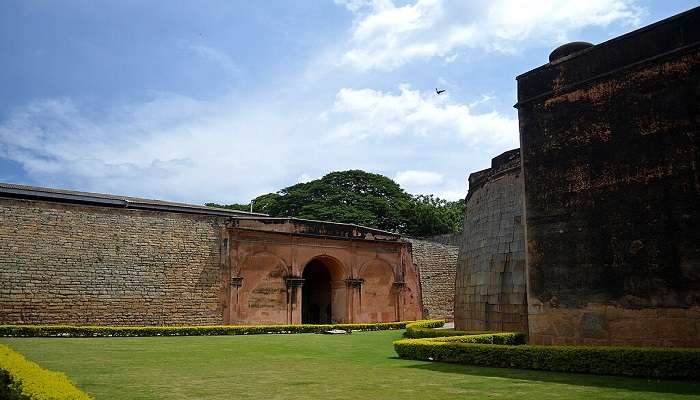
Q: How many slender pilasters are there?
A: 4